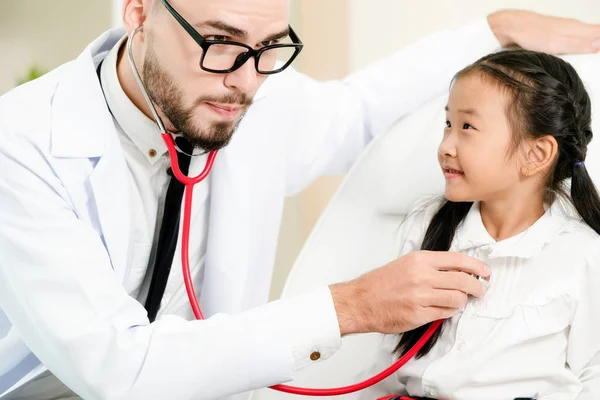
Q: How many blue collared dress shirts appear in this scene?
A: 0